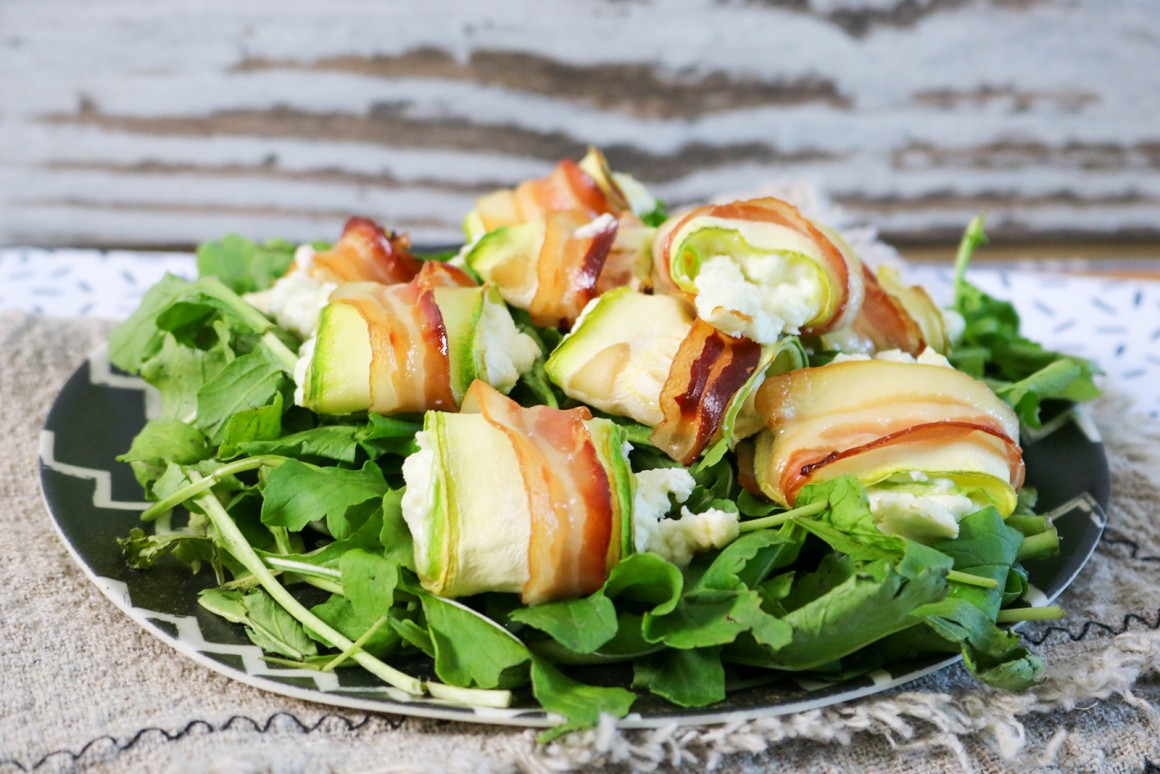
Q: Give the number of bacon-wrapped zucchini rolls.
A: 9